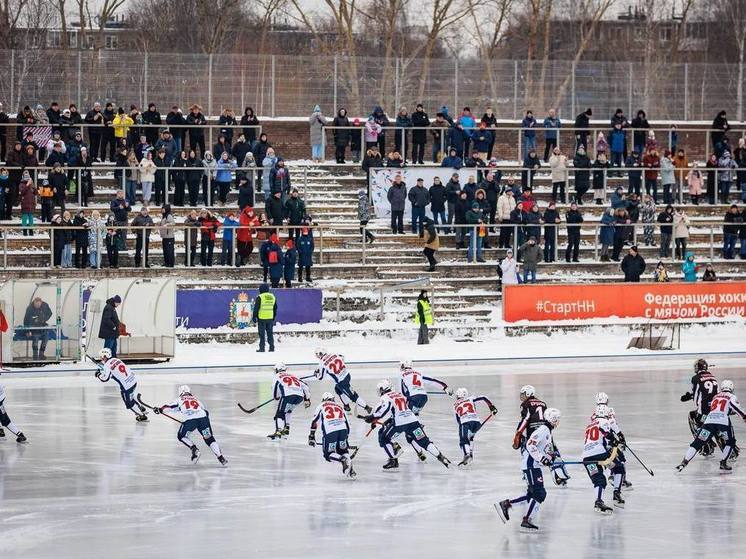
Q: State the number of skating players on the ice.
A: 15